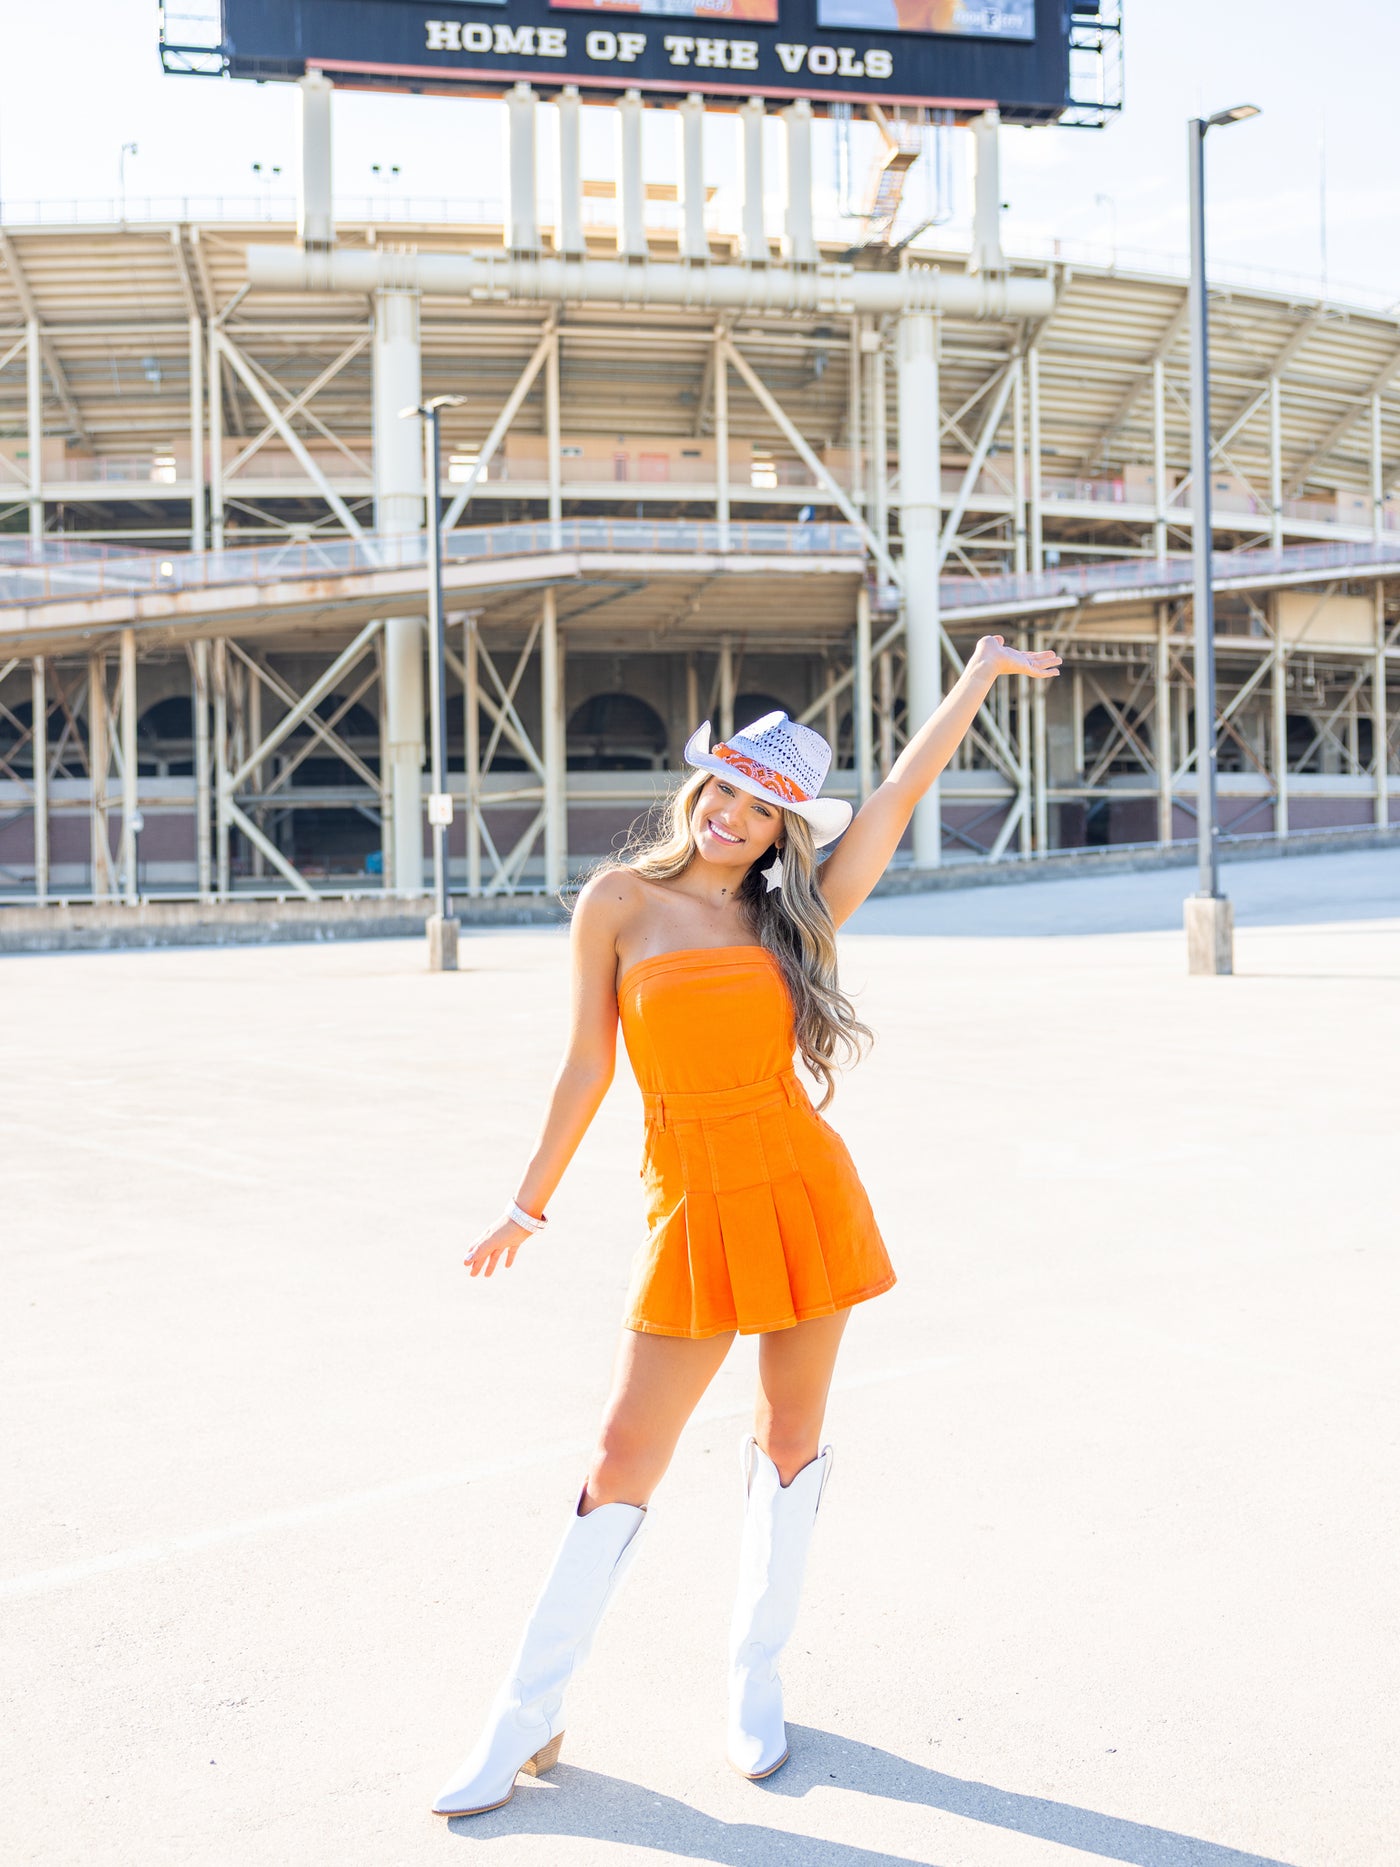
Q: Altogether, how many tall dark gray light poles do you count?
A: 2